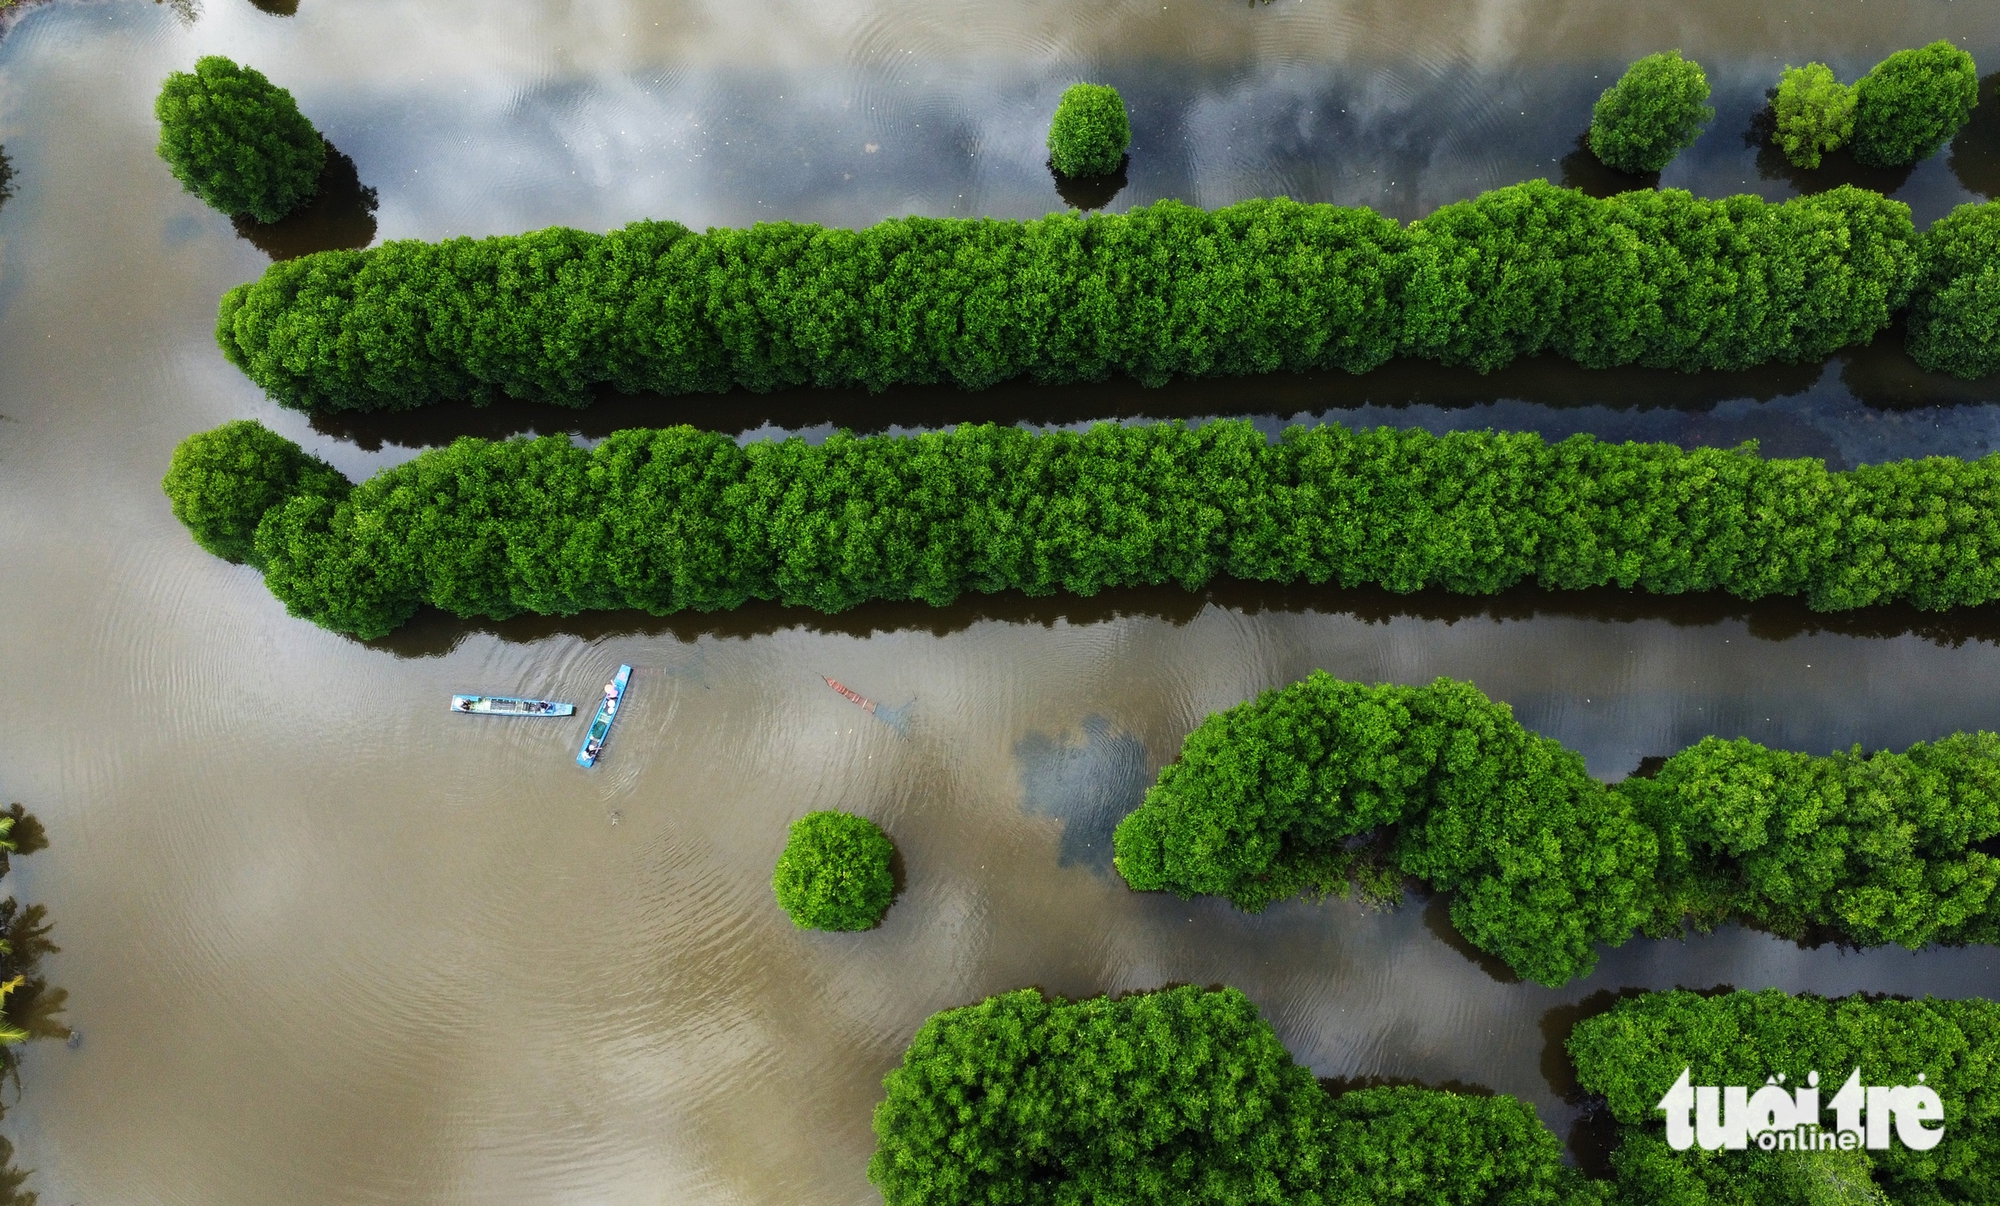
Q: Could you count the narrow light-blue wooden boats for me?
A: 2